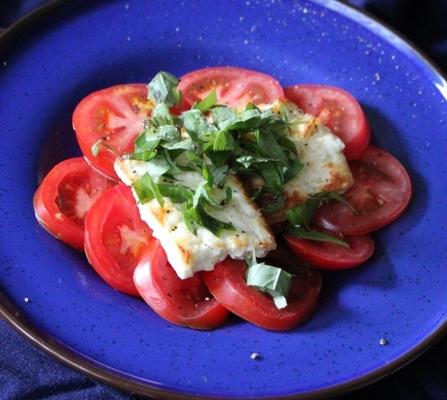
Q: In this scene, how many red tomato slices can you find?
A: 9